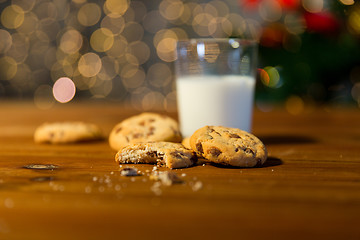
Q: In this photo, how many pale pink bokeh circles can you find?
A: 1